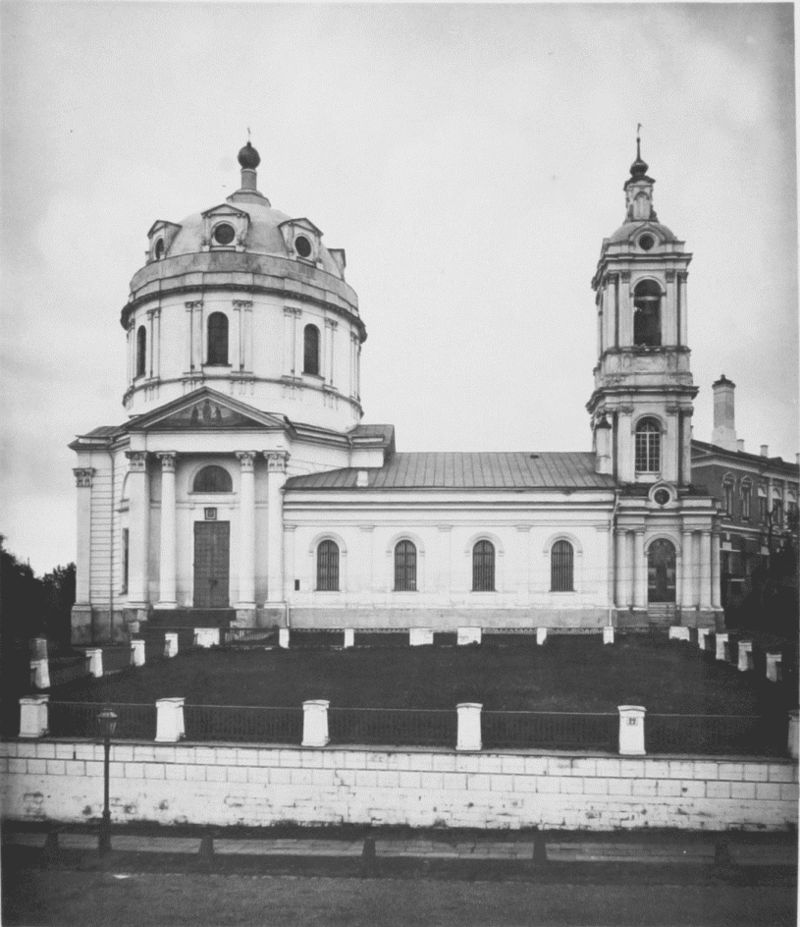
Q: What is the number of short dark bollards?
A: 5